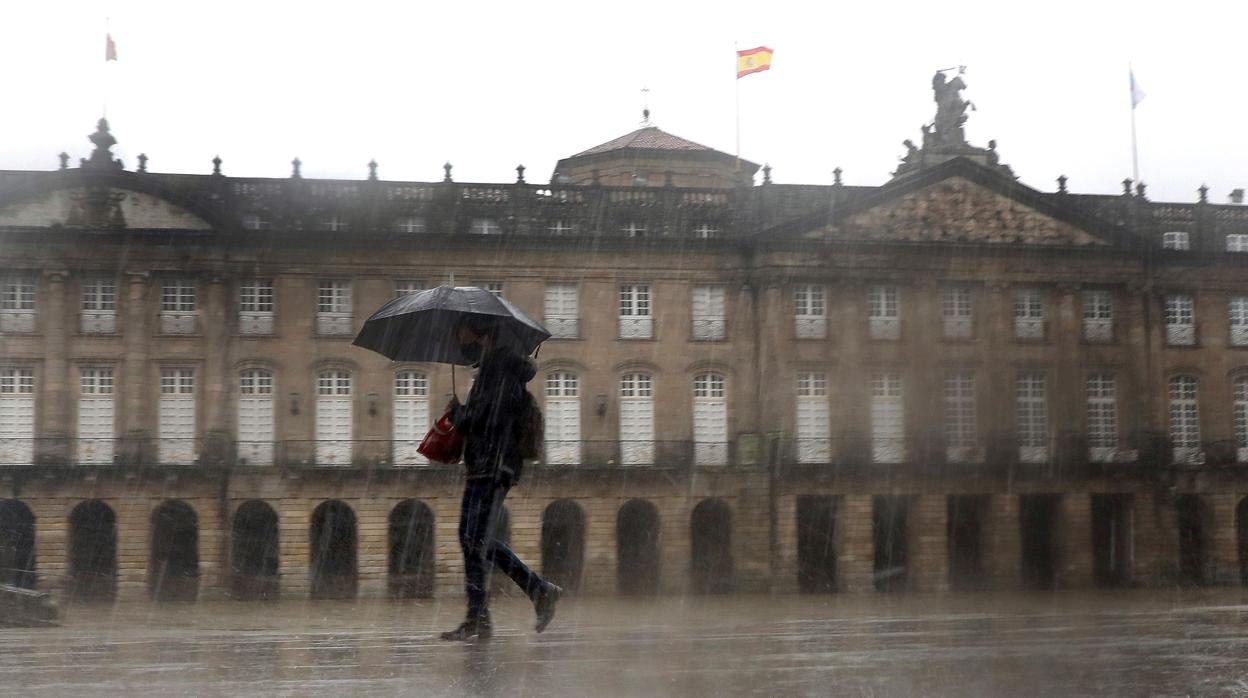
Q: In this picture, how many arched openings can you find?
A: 12